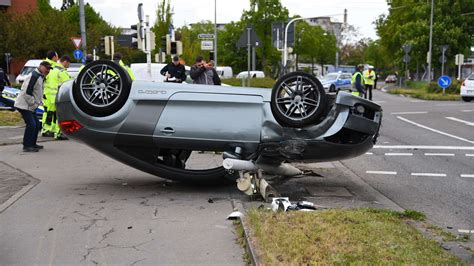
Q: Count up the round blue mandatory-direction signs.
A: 2